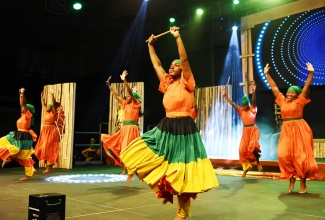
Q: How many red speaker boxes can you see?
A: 0